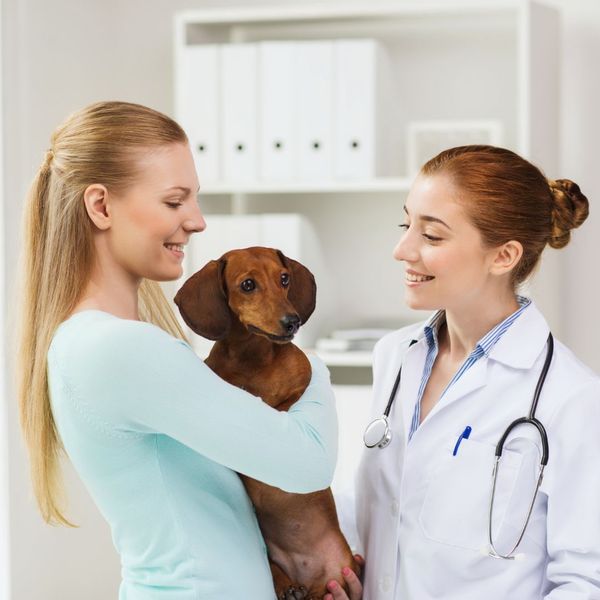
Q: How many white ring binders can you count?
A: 5